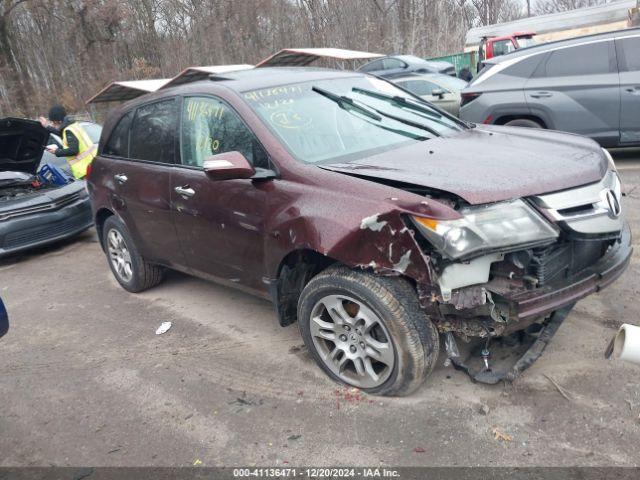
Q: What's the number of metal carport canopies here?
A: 3